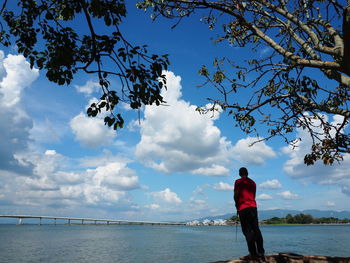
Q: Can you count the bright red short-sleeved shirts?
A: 1